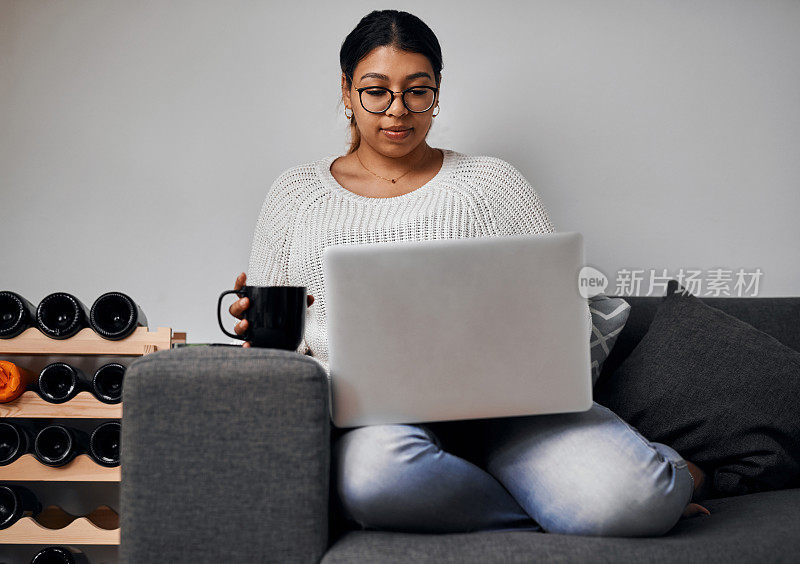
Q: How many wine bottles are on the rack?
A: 11